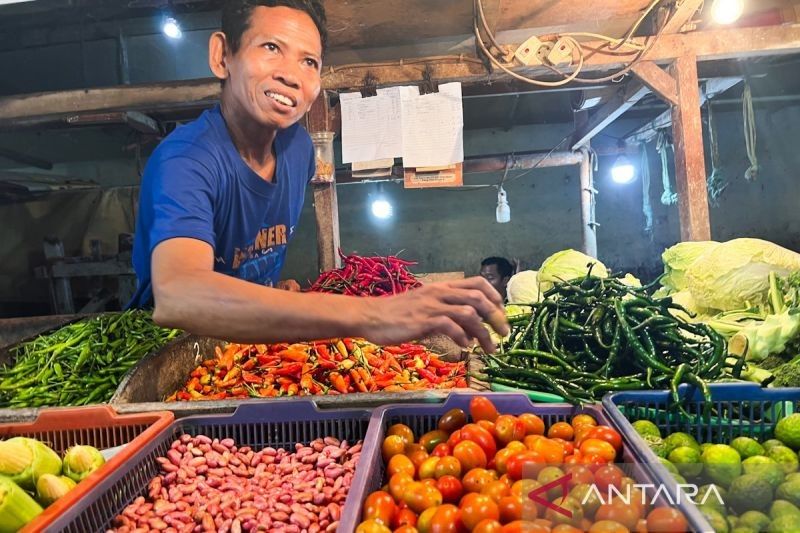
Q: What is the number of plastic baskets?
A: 4